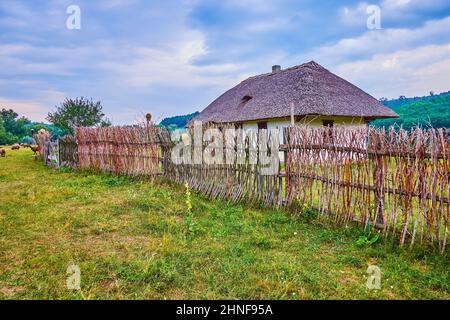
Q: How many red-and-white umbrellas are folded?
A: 0